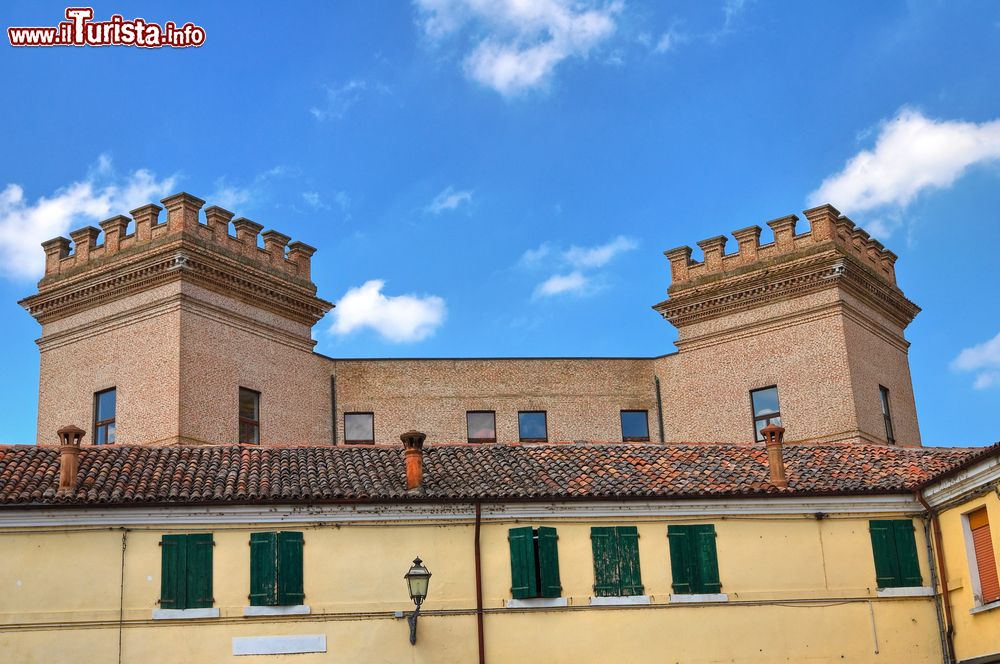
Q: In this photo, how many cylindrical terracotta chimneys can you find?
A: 3